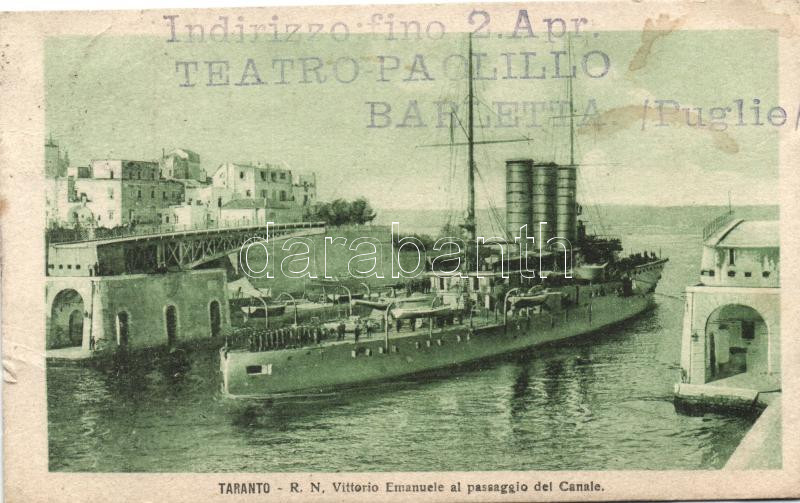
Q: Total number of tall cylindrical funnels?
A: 3